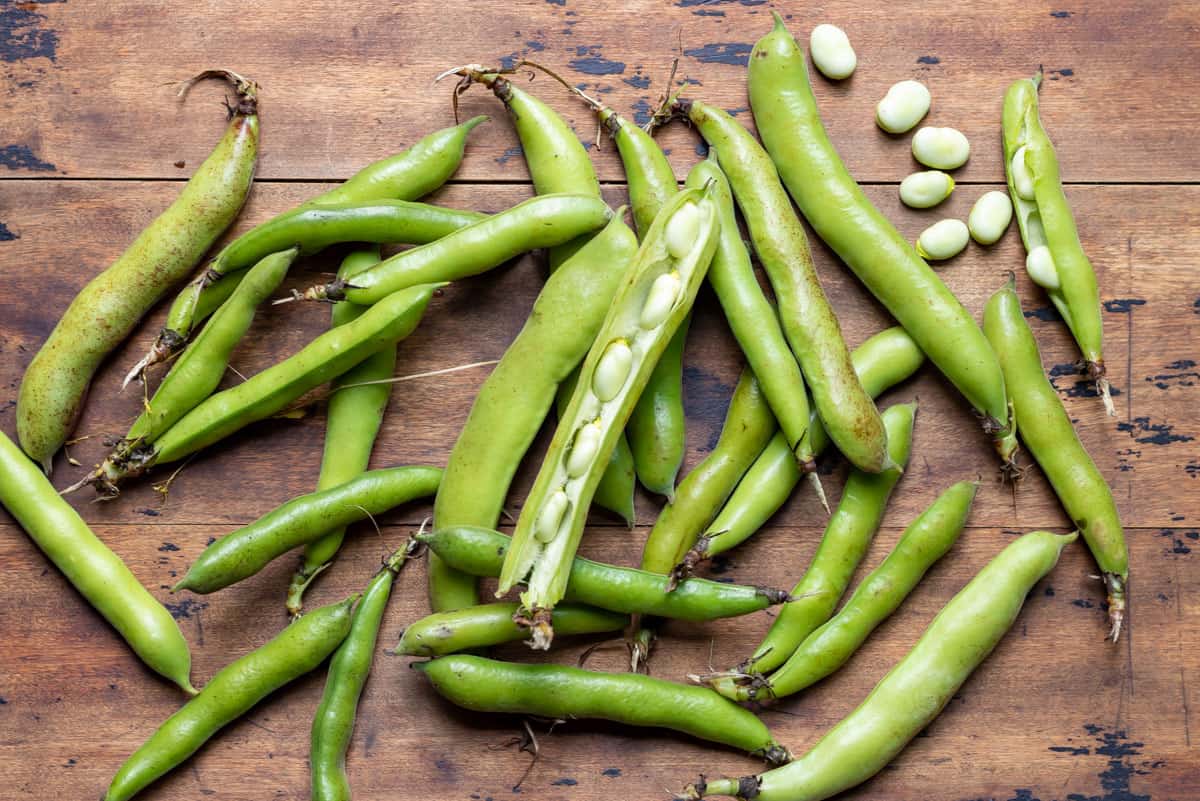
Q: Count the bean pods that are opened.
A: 2